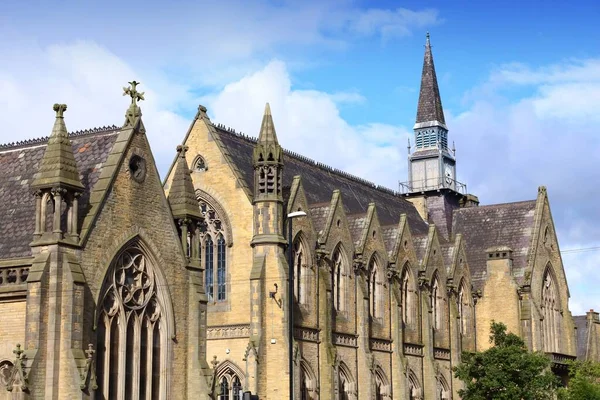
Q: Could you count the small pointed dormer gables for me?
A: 6